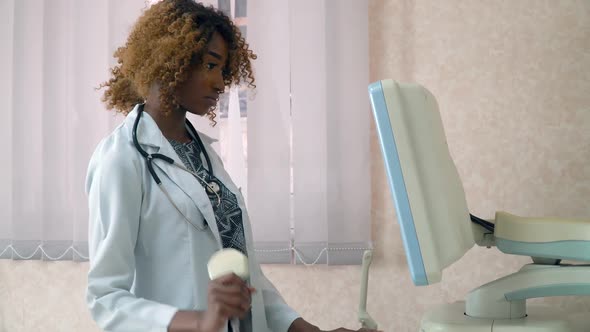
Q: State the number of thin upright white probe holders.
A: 1